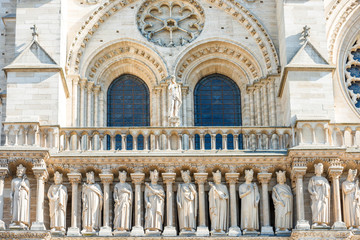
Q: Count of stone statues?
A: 12